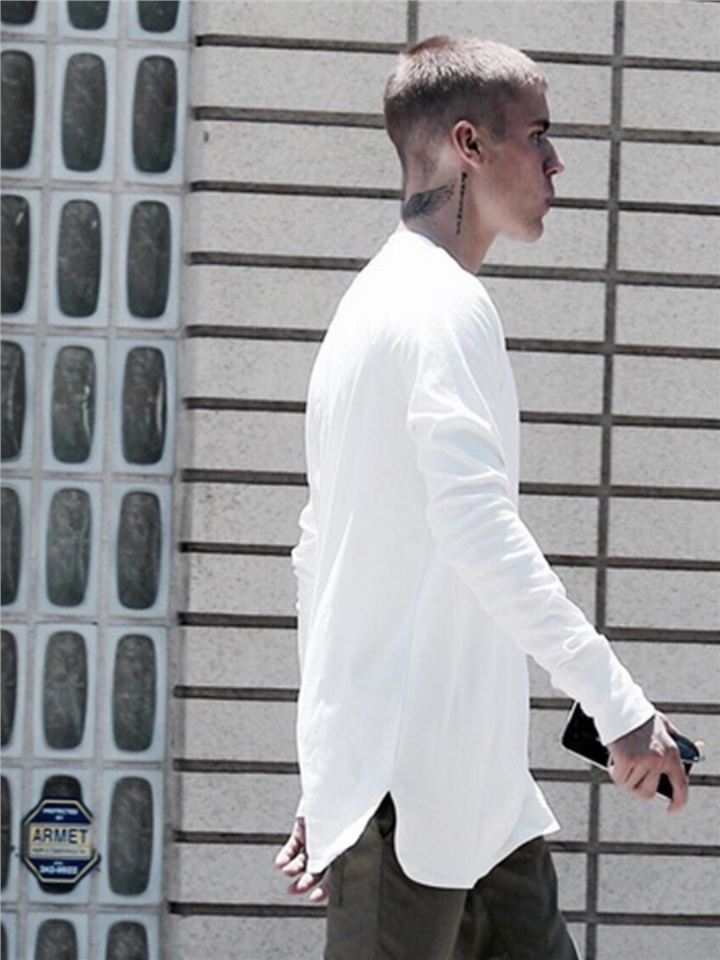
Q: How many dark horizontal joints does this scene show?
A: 13